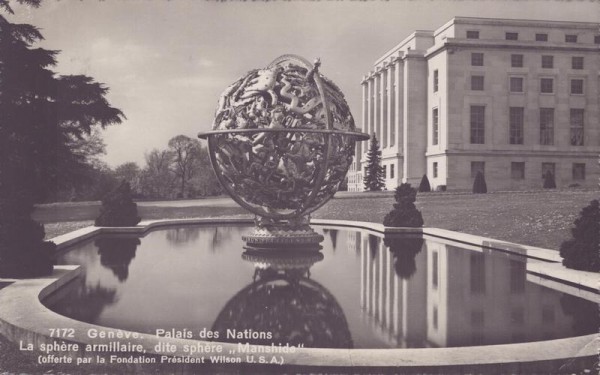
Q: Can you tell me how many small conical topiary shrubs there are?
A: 3